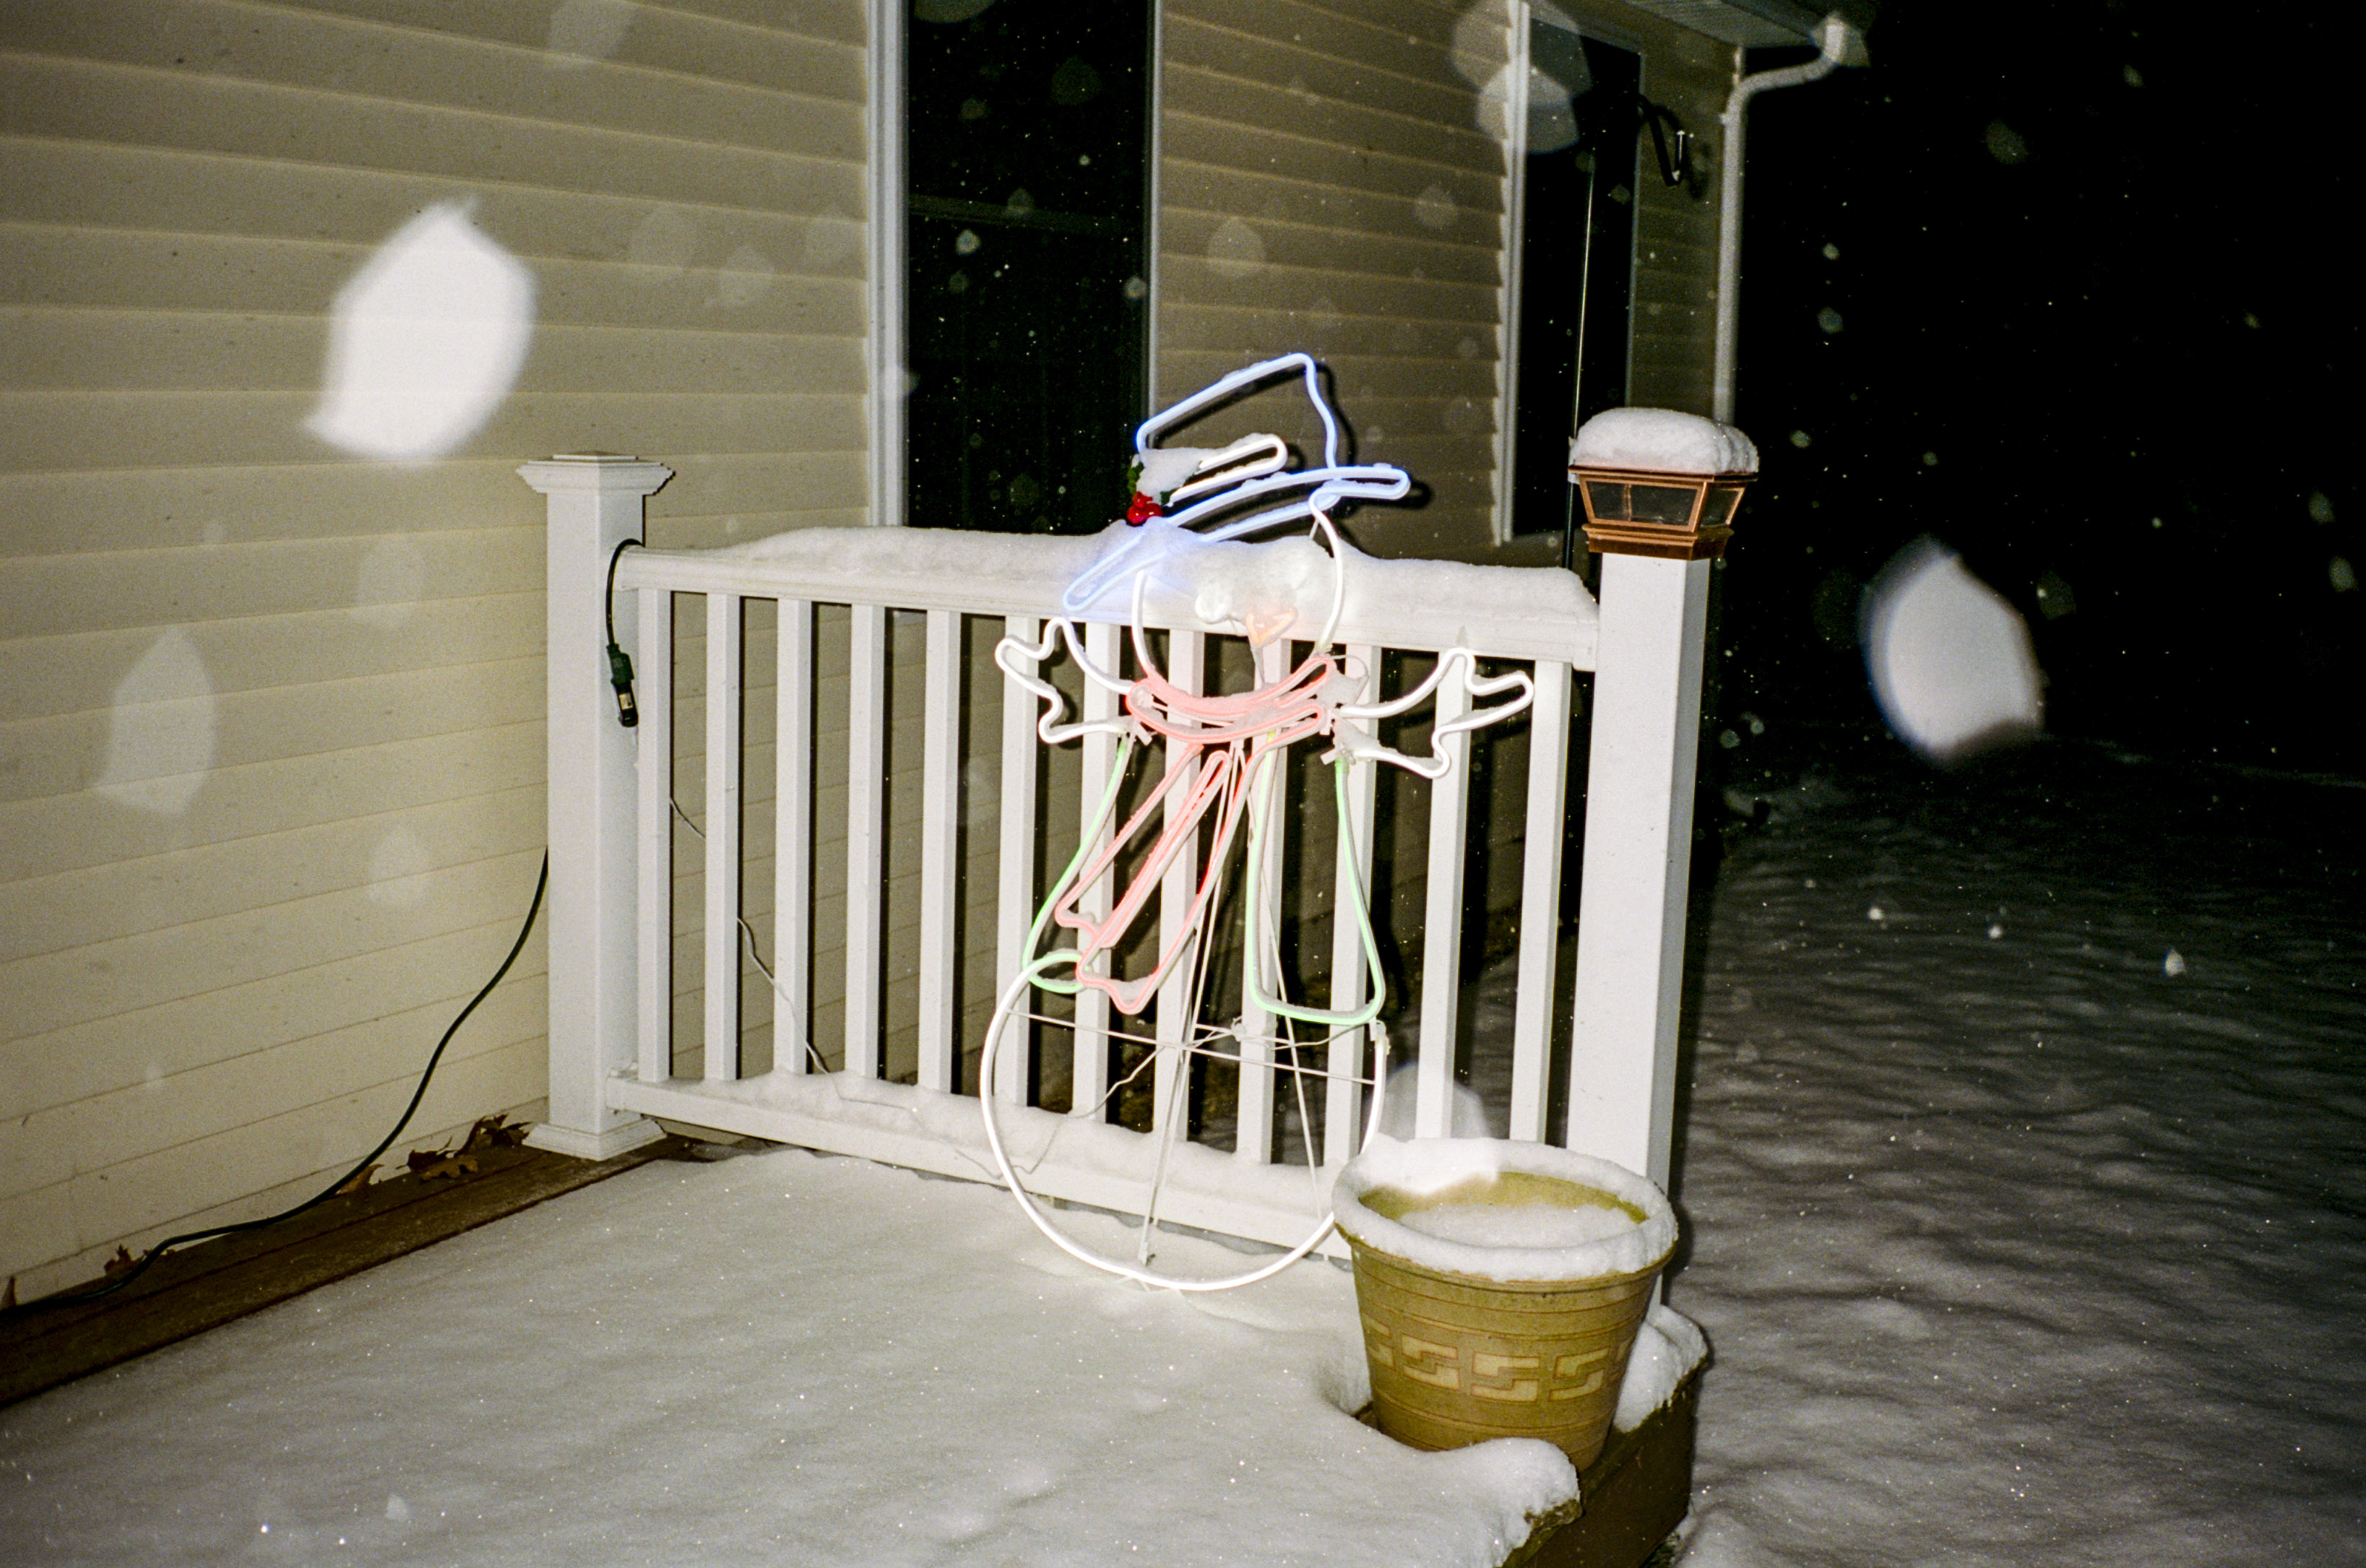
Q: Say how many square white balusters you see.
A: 12